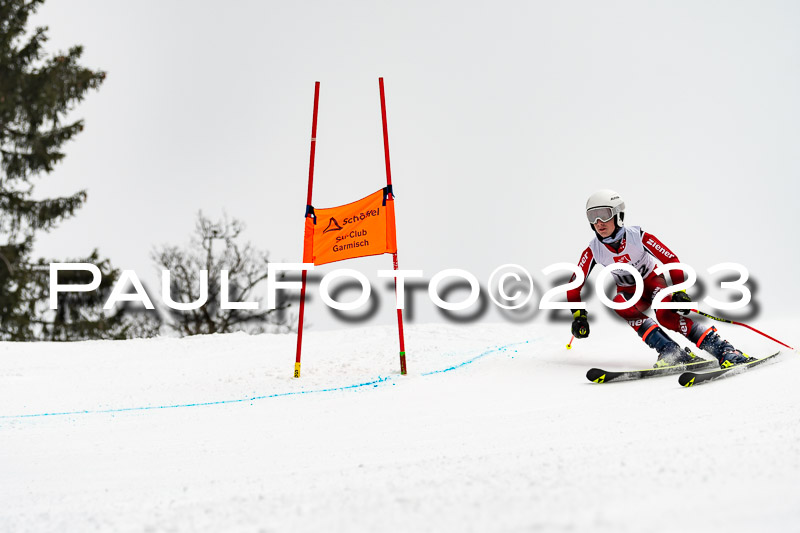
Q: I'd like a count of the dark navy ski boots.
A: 2